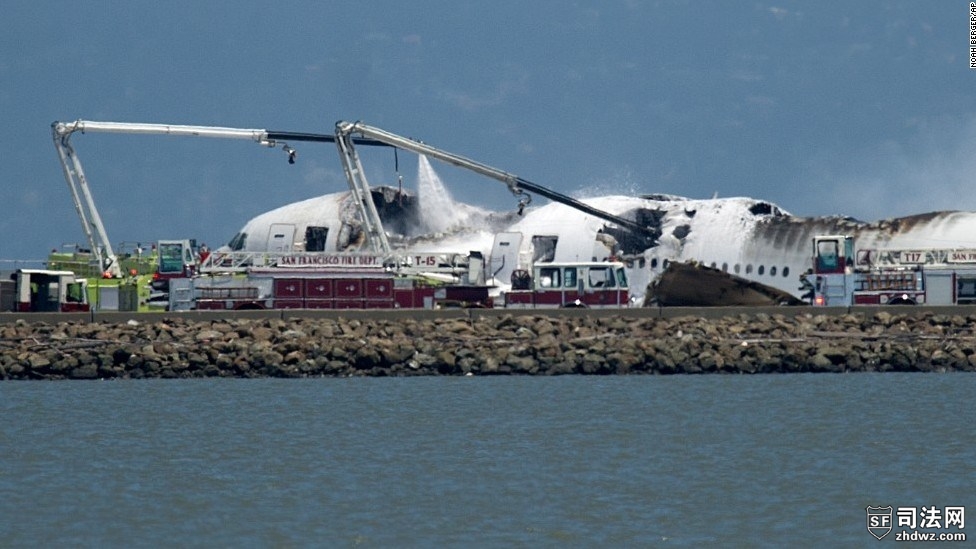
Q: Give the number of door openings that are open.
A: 2